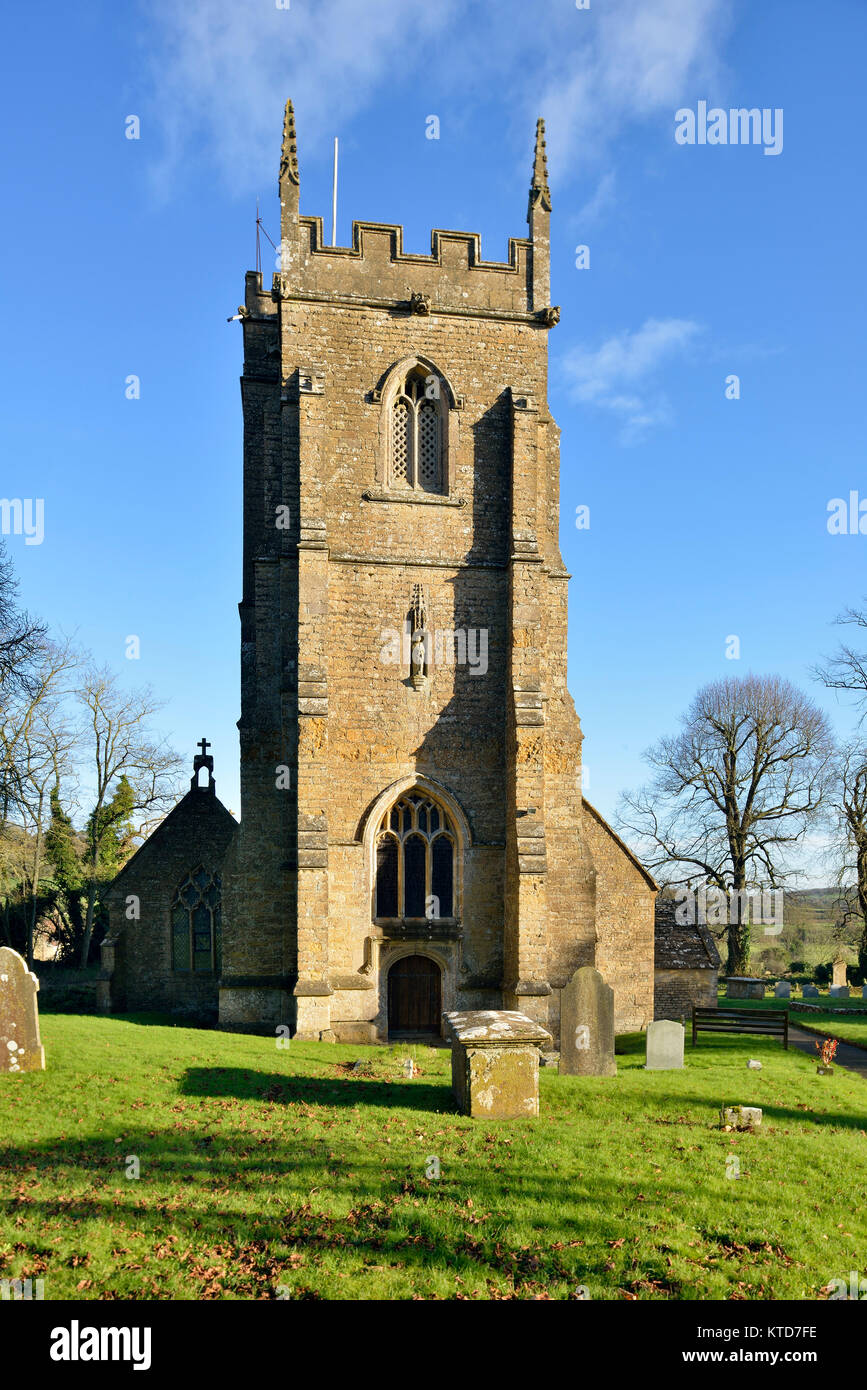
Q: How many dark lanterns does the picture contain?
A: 0